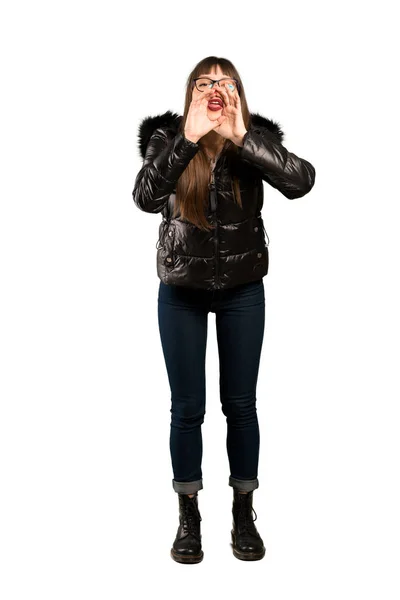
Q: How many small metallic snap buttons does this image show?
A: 4